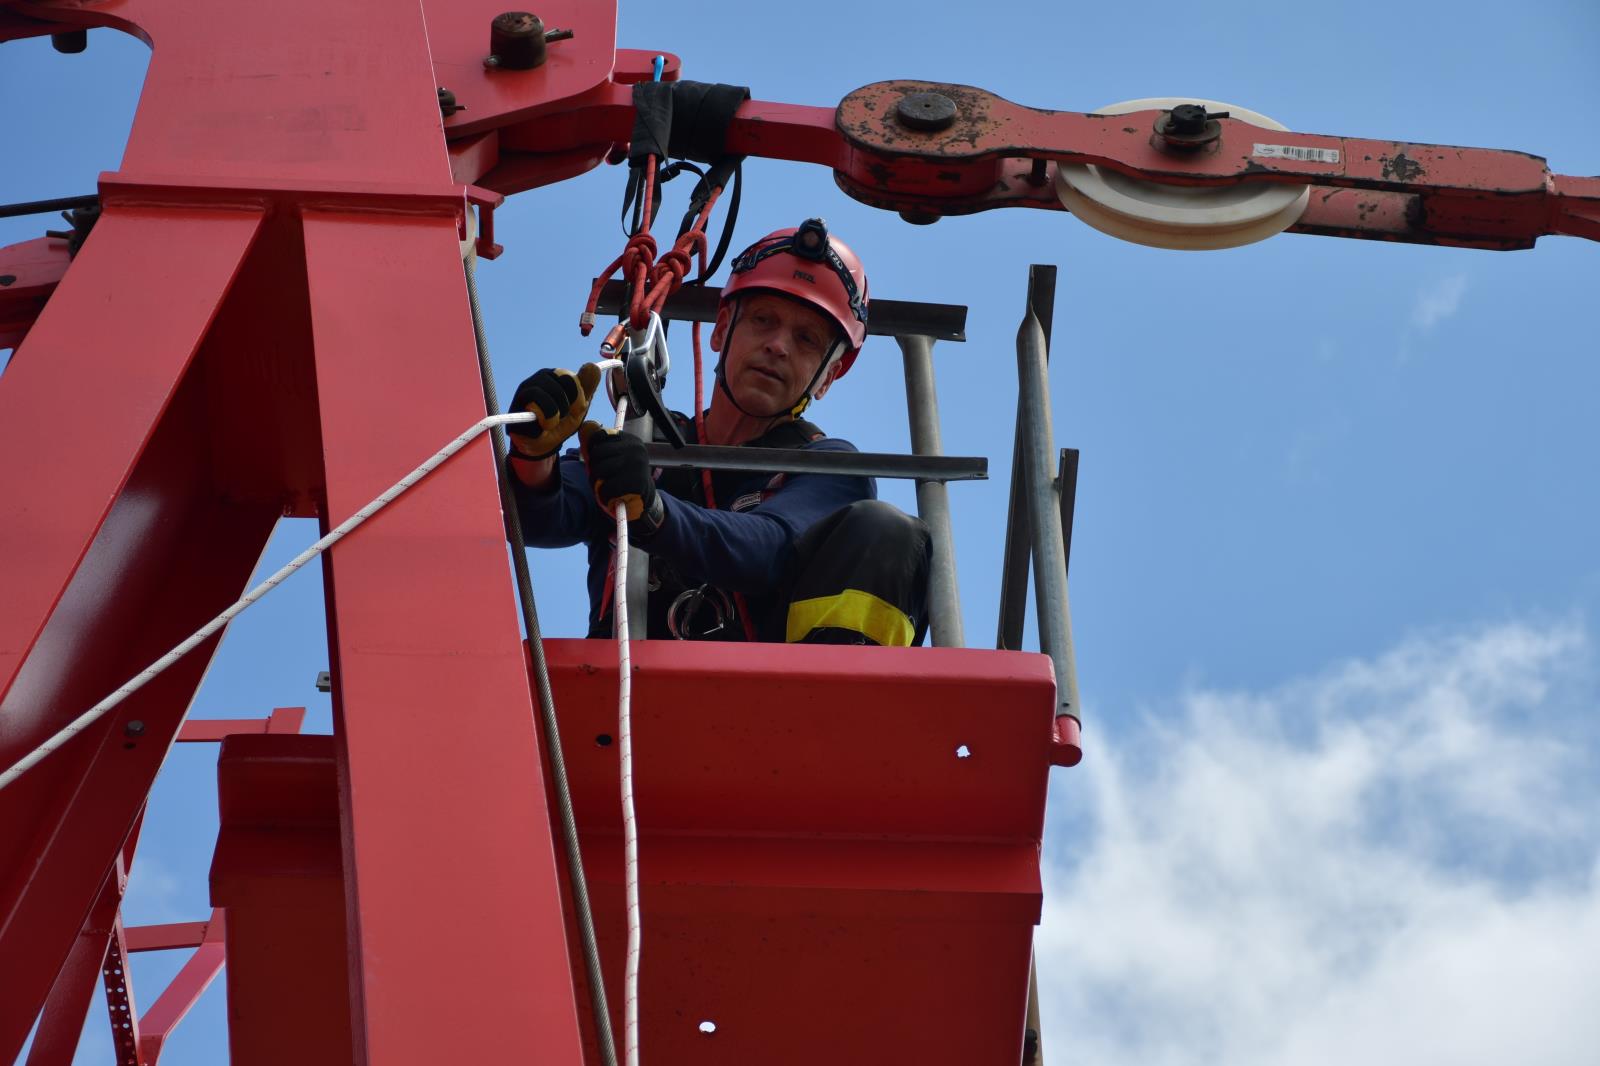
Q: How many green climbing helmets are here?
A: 0